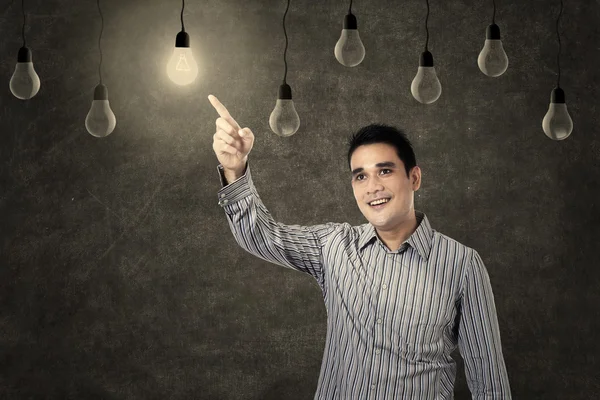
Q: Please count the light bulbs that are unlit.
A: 7